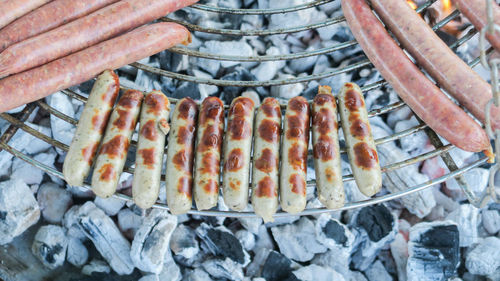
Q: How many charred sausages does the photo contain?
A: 10